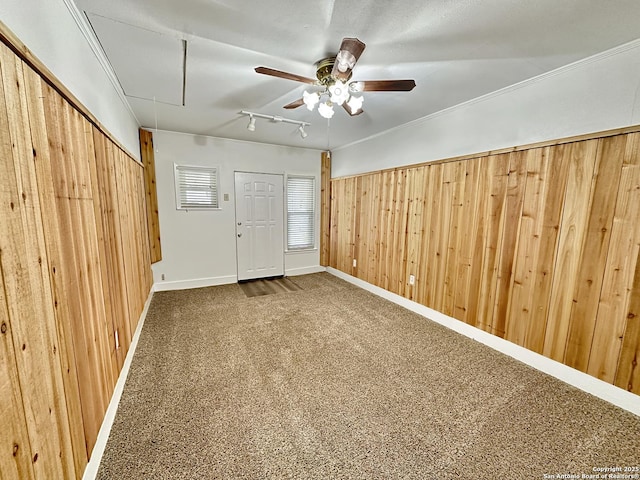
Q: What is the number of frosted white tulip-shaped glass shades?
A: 4